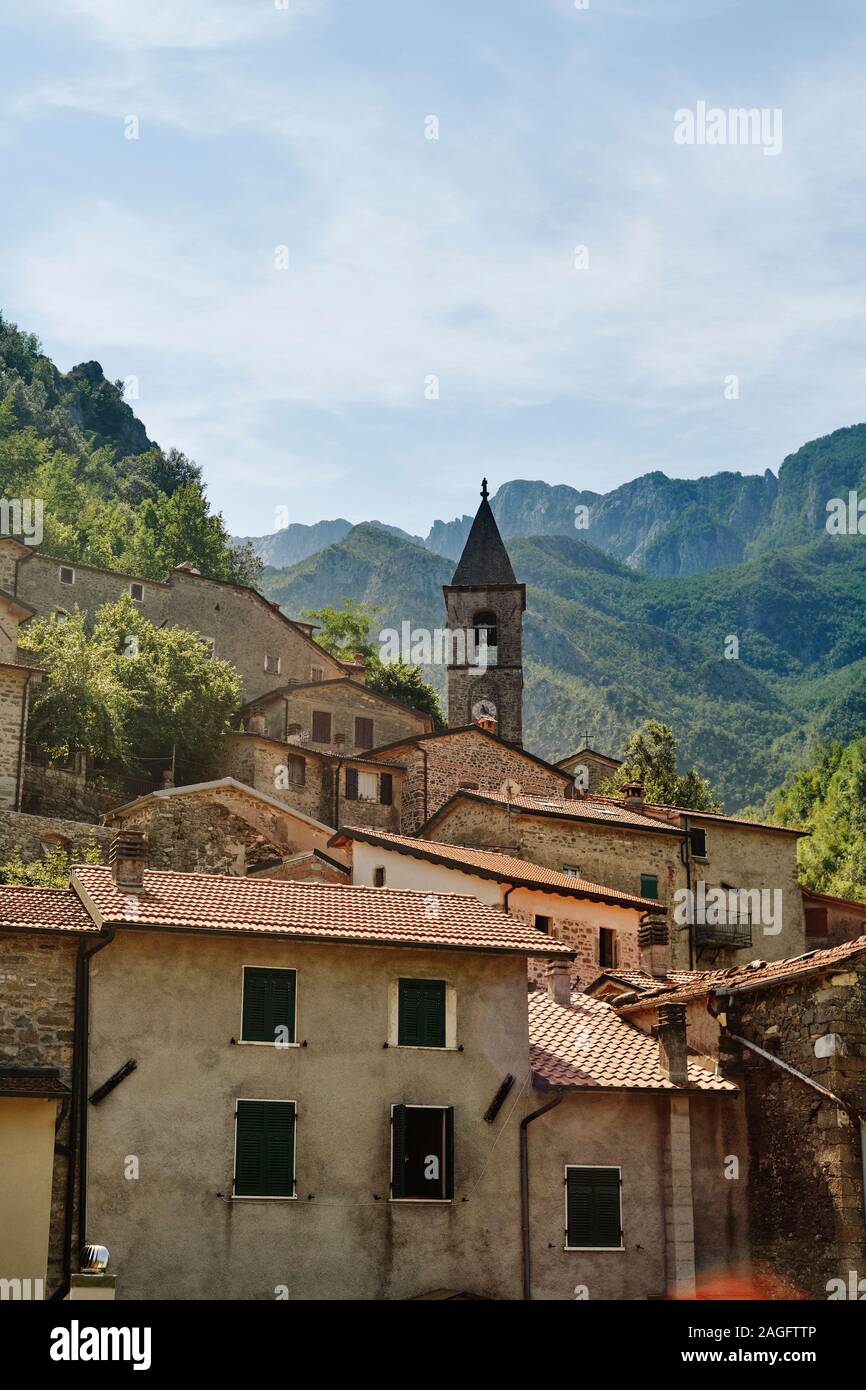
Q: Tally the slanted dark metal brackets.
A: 2